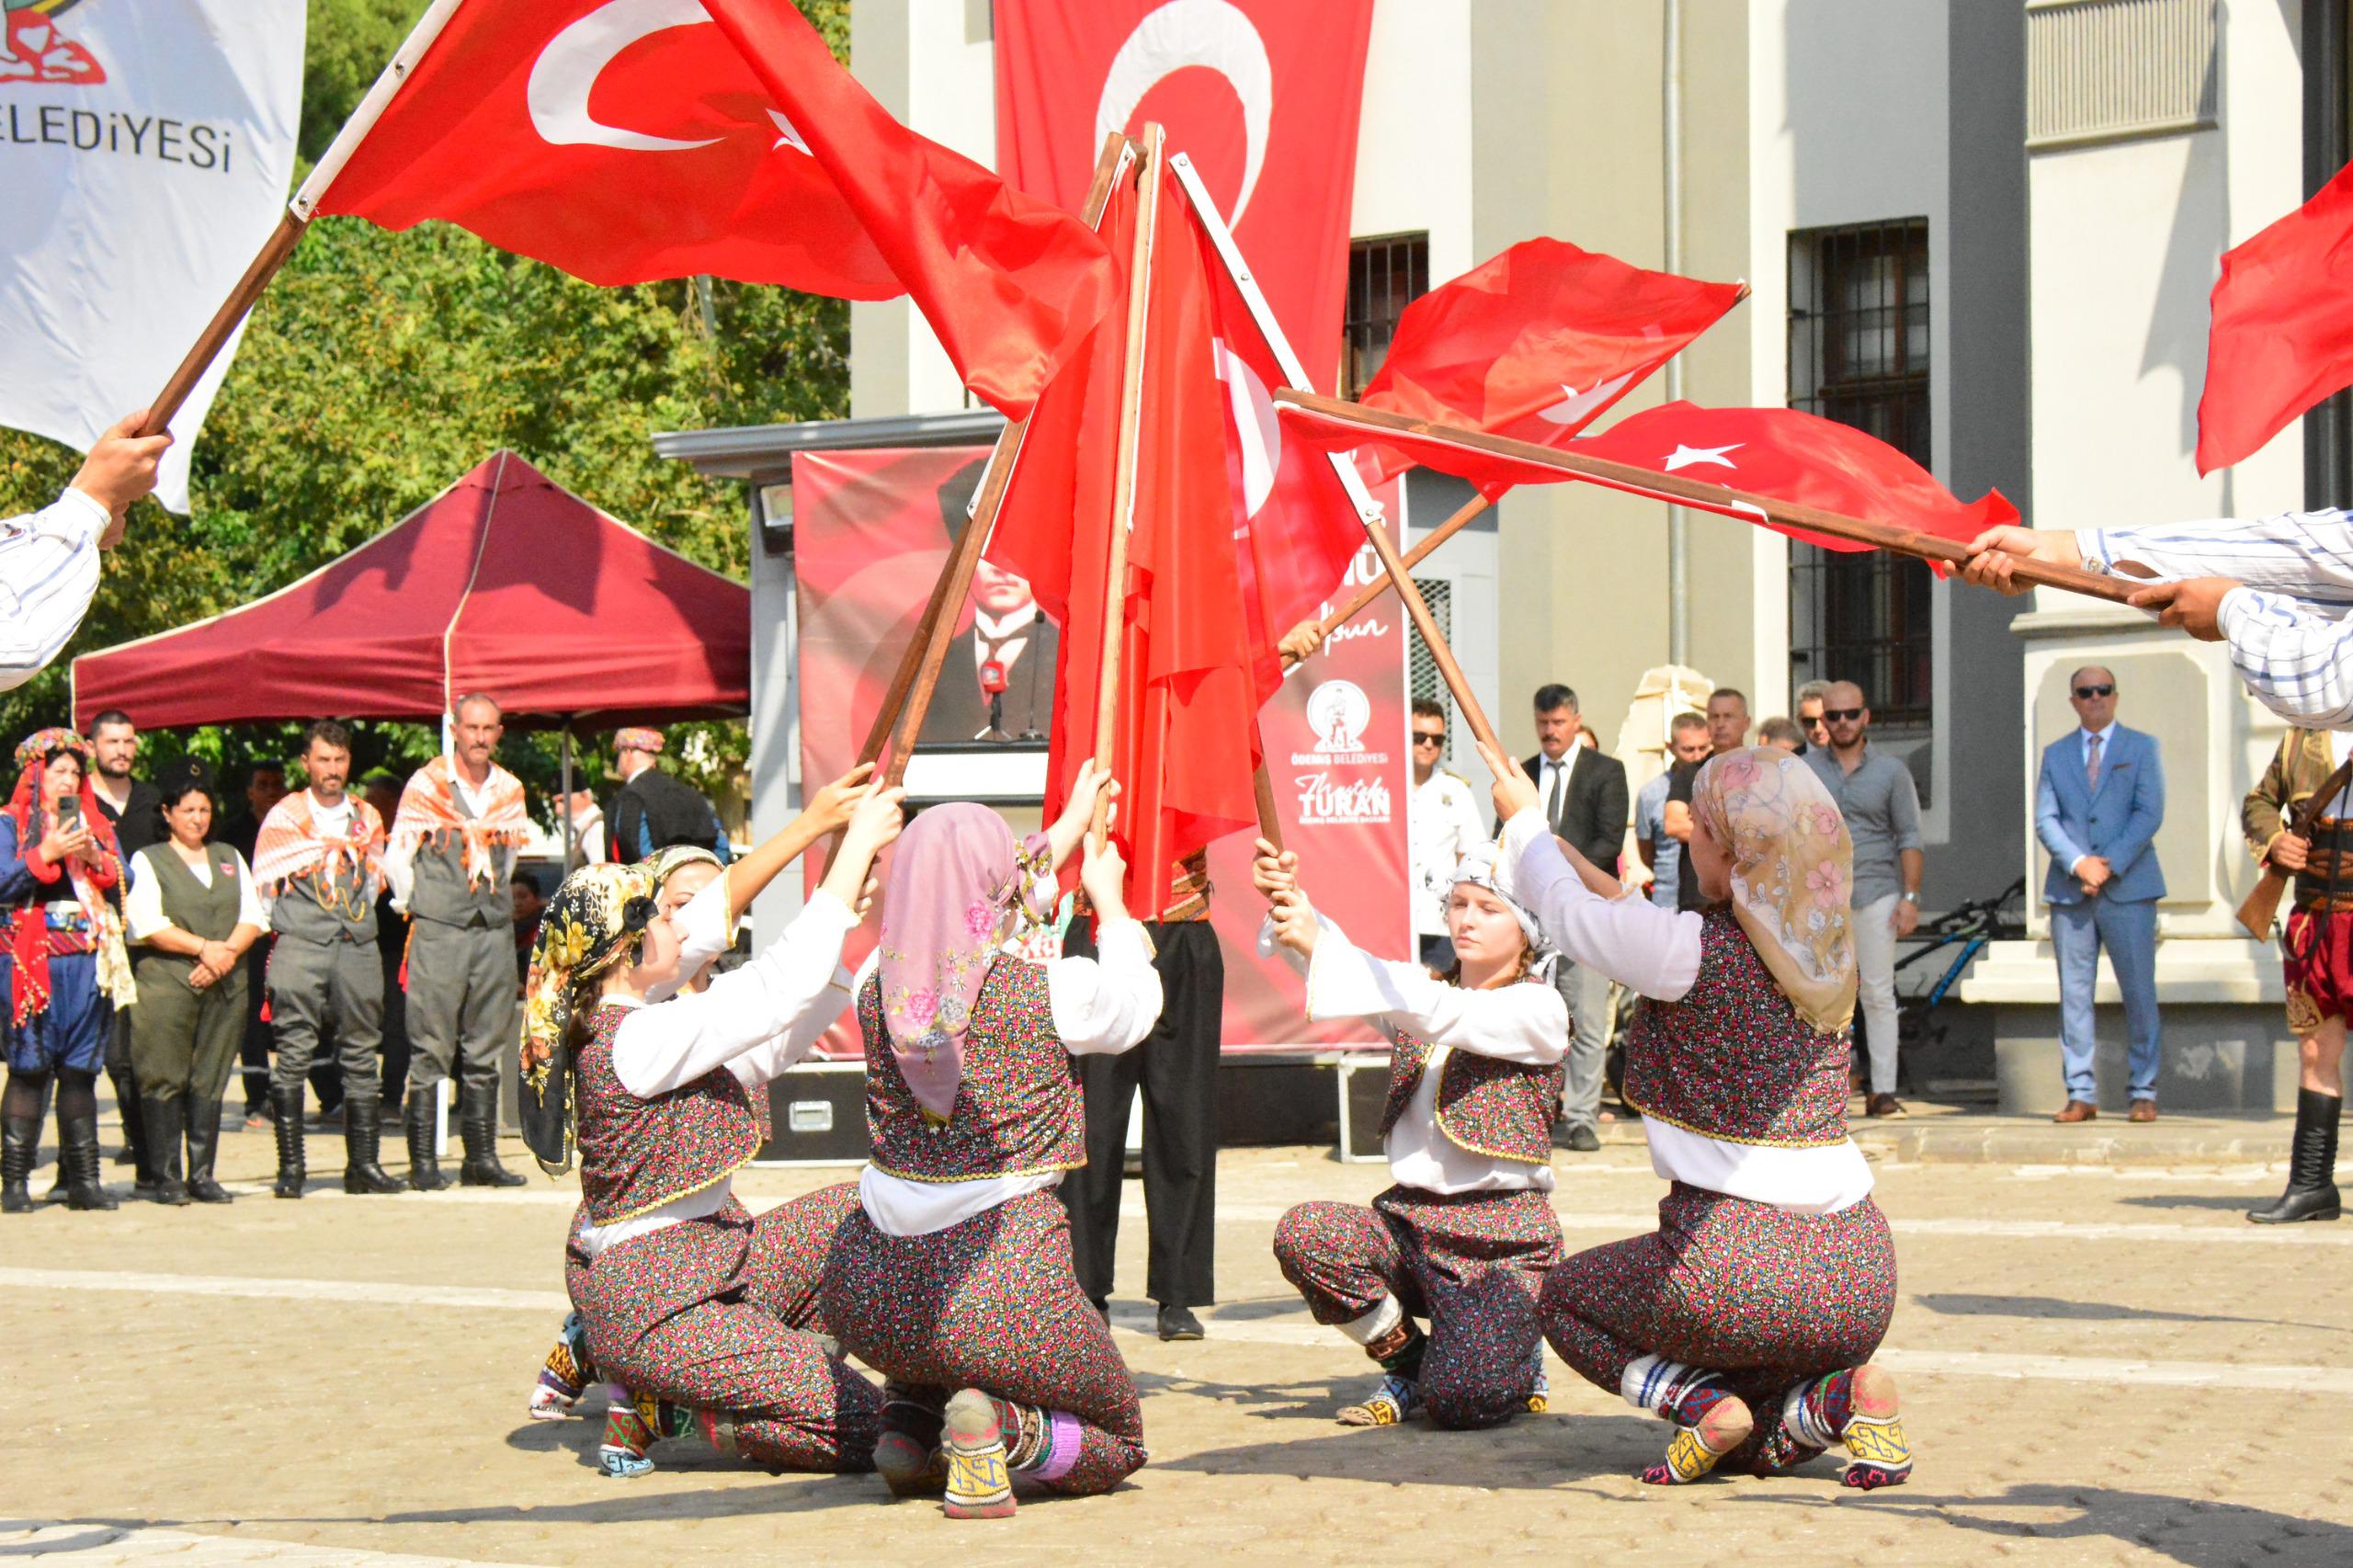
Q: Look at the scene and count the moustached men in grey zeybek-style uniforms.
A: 2